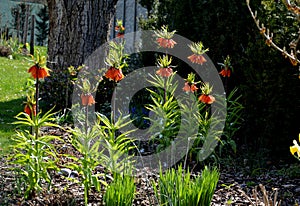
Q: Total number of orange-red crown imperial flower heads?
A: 11